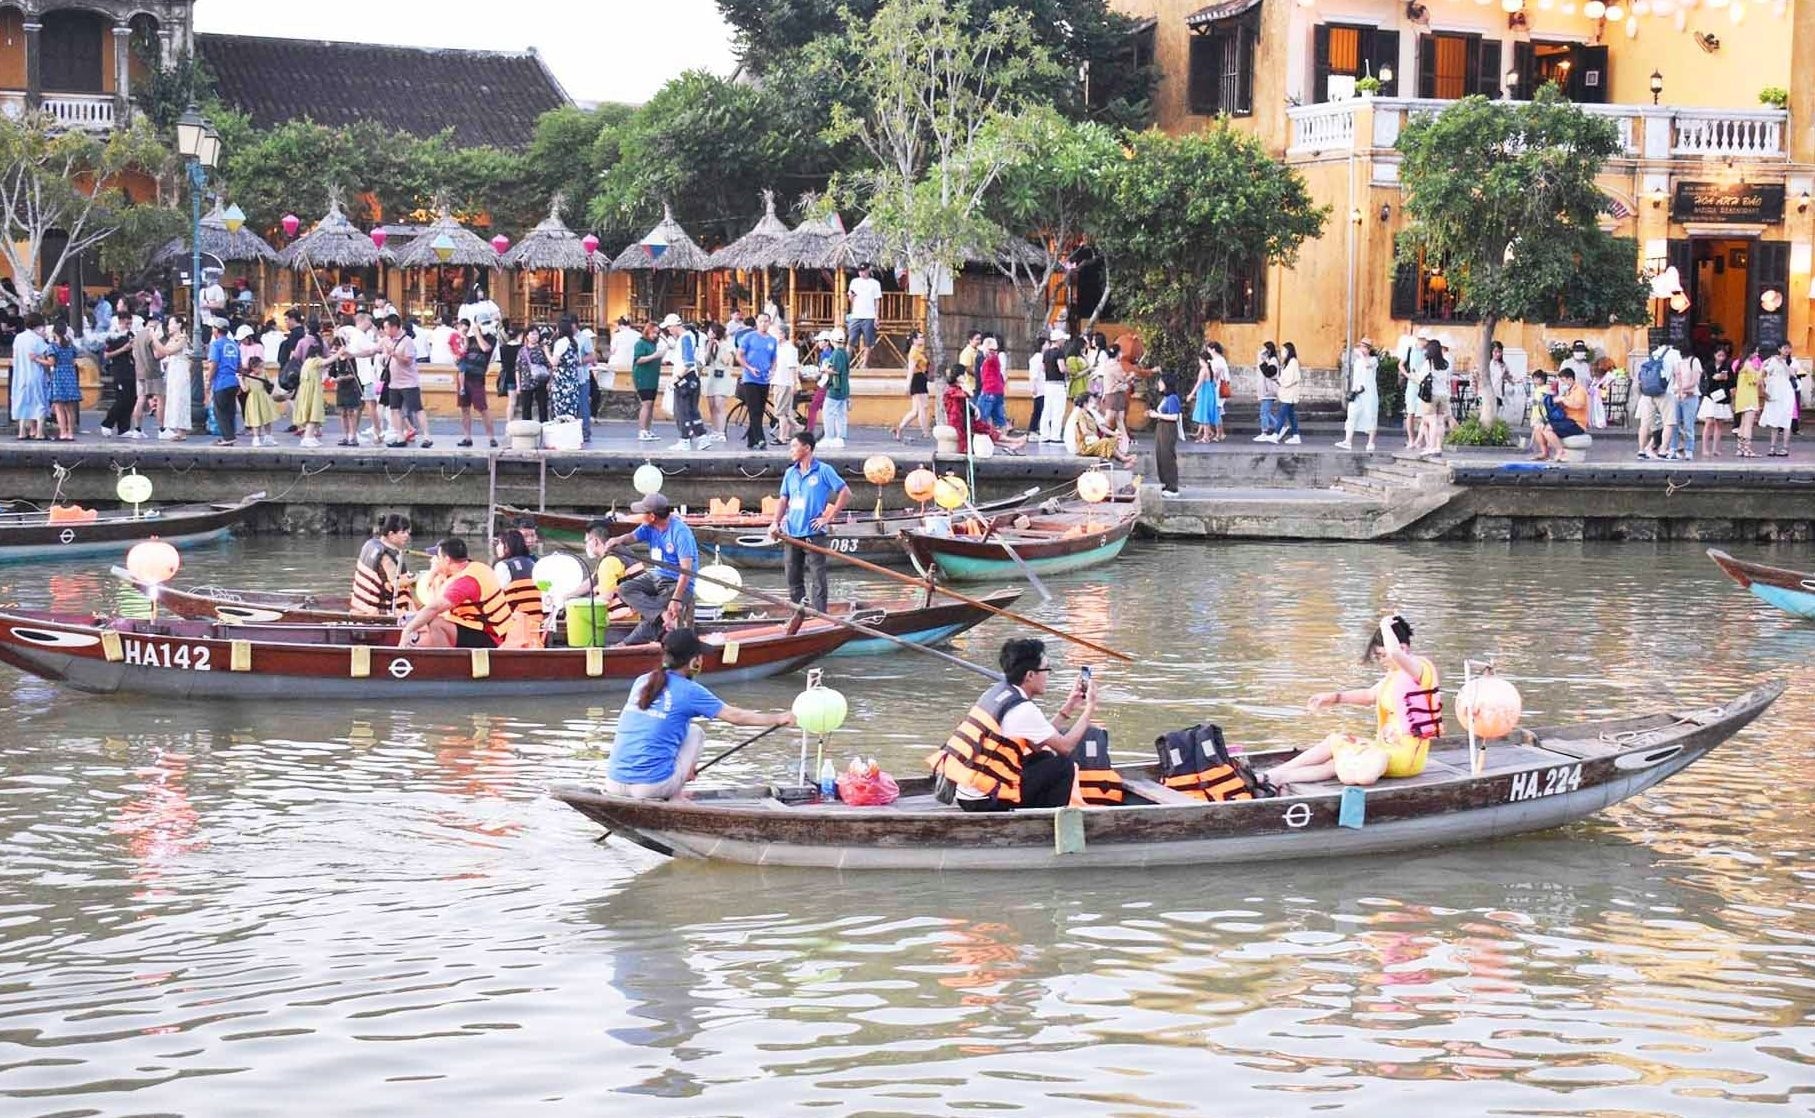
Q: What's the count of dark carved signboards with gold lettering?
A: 1